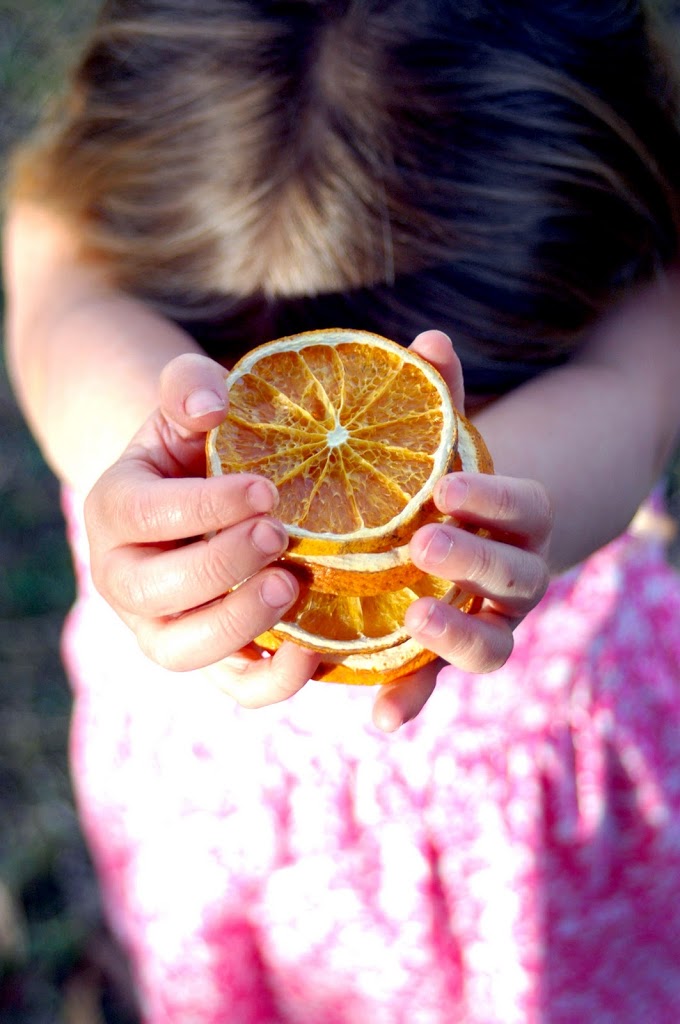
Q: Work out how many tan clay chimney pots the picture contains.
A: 0